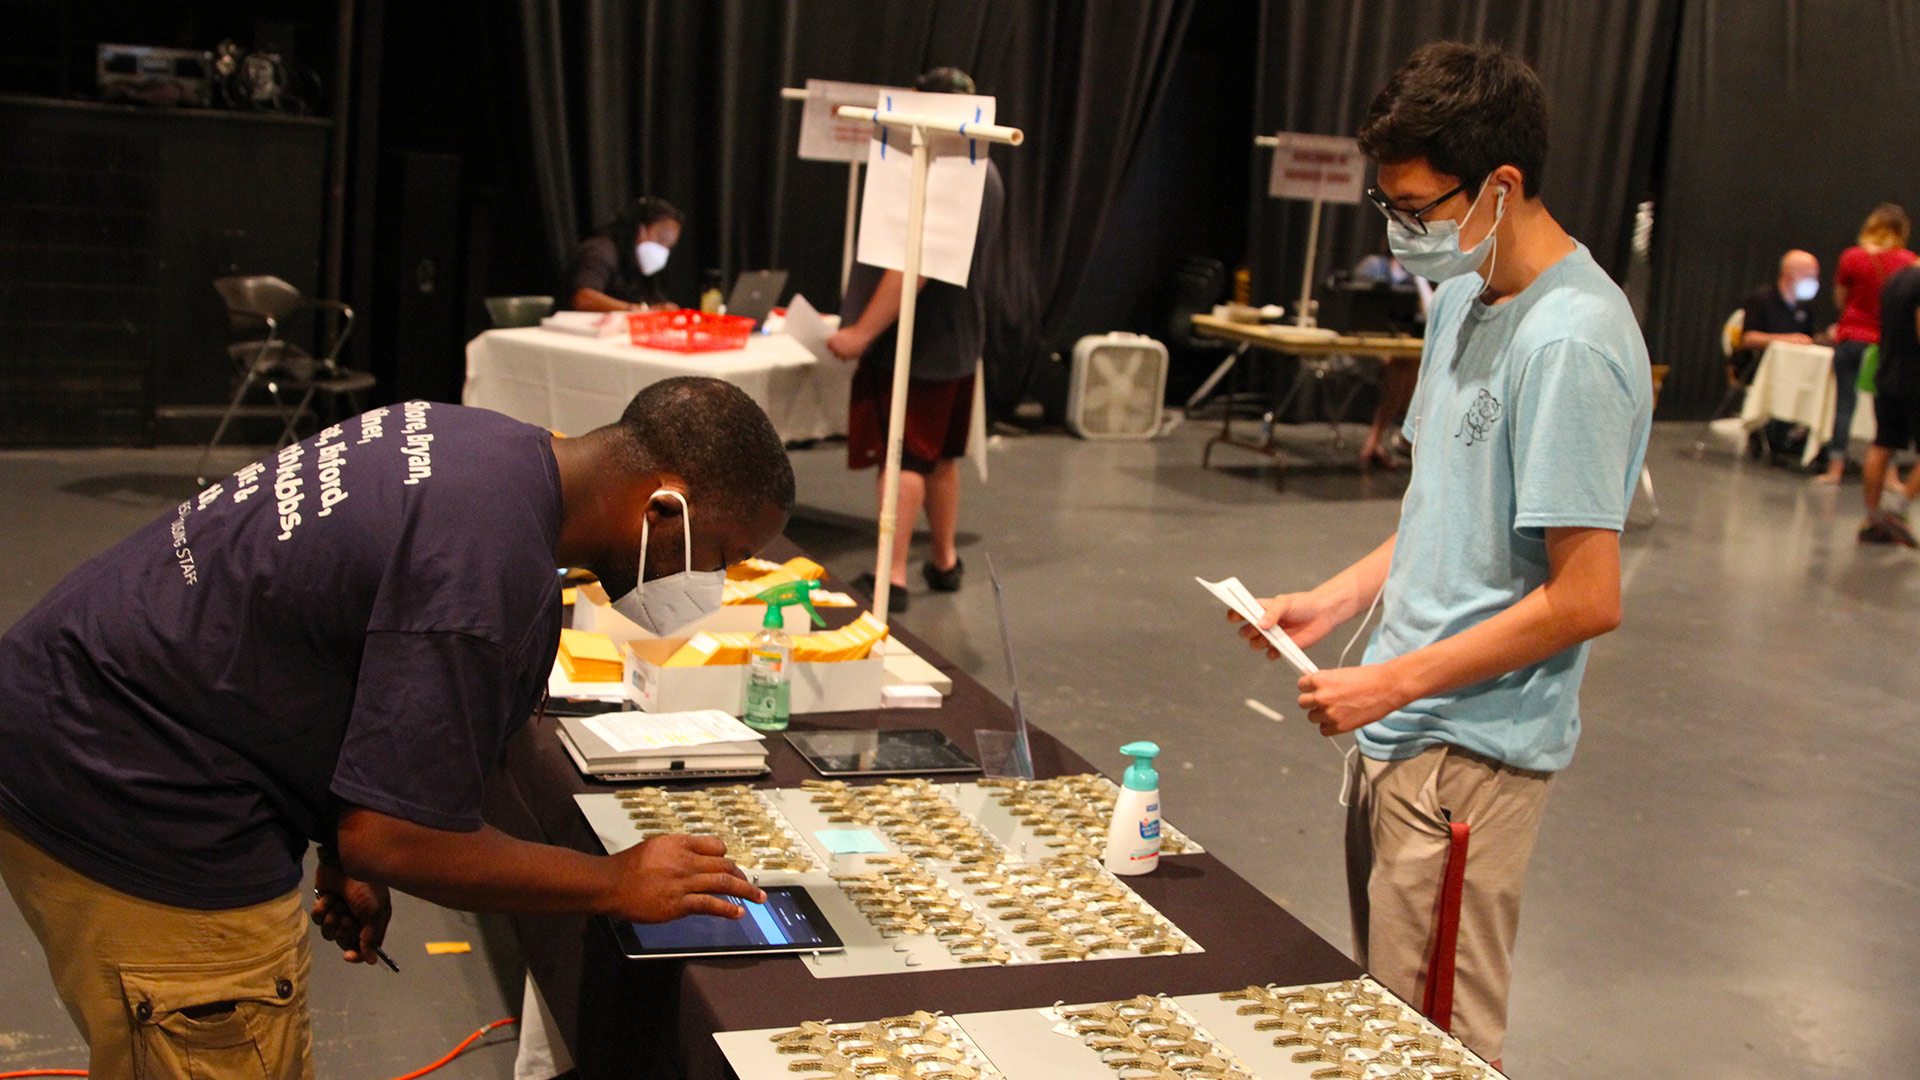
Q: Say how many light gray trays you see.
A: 8